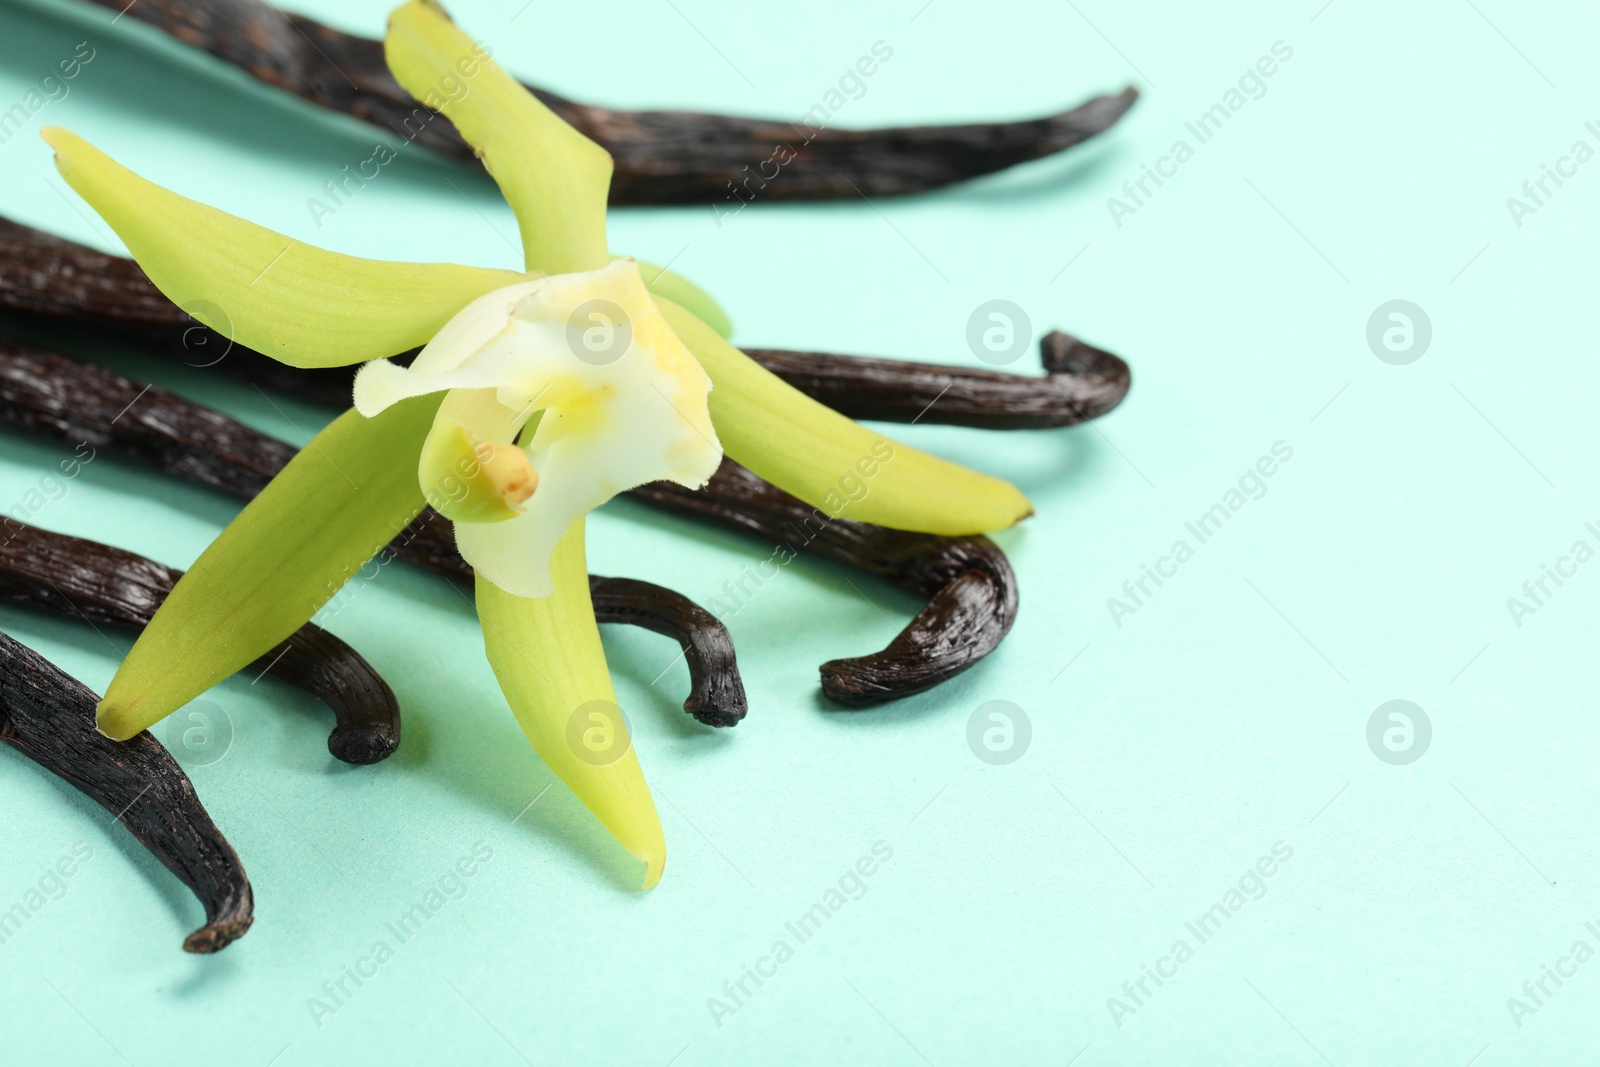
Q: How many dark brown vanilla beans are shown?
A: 6